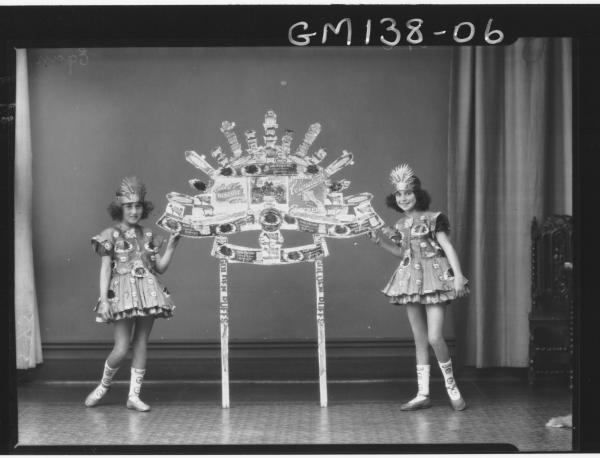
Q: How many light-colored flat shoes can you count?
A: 4